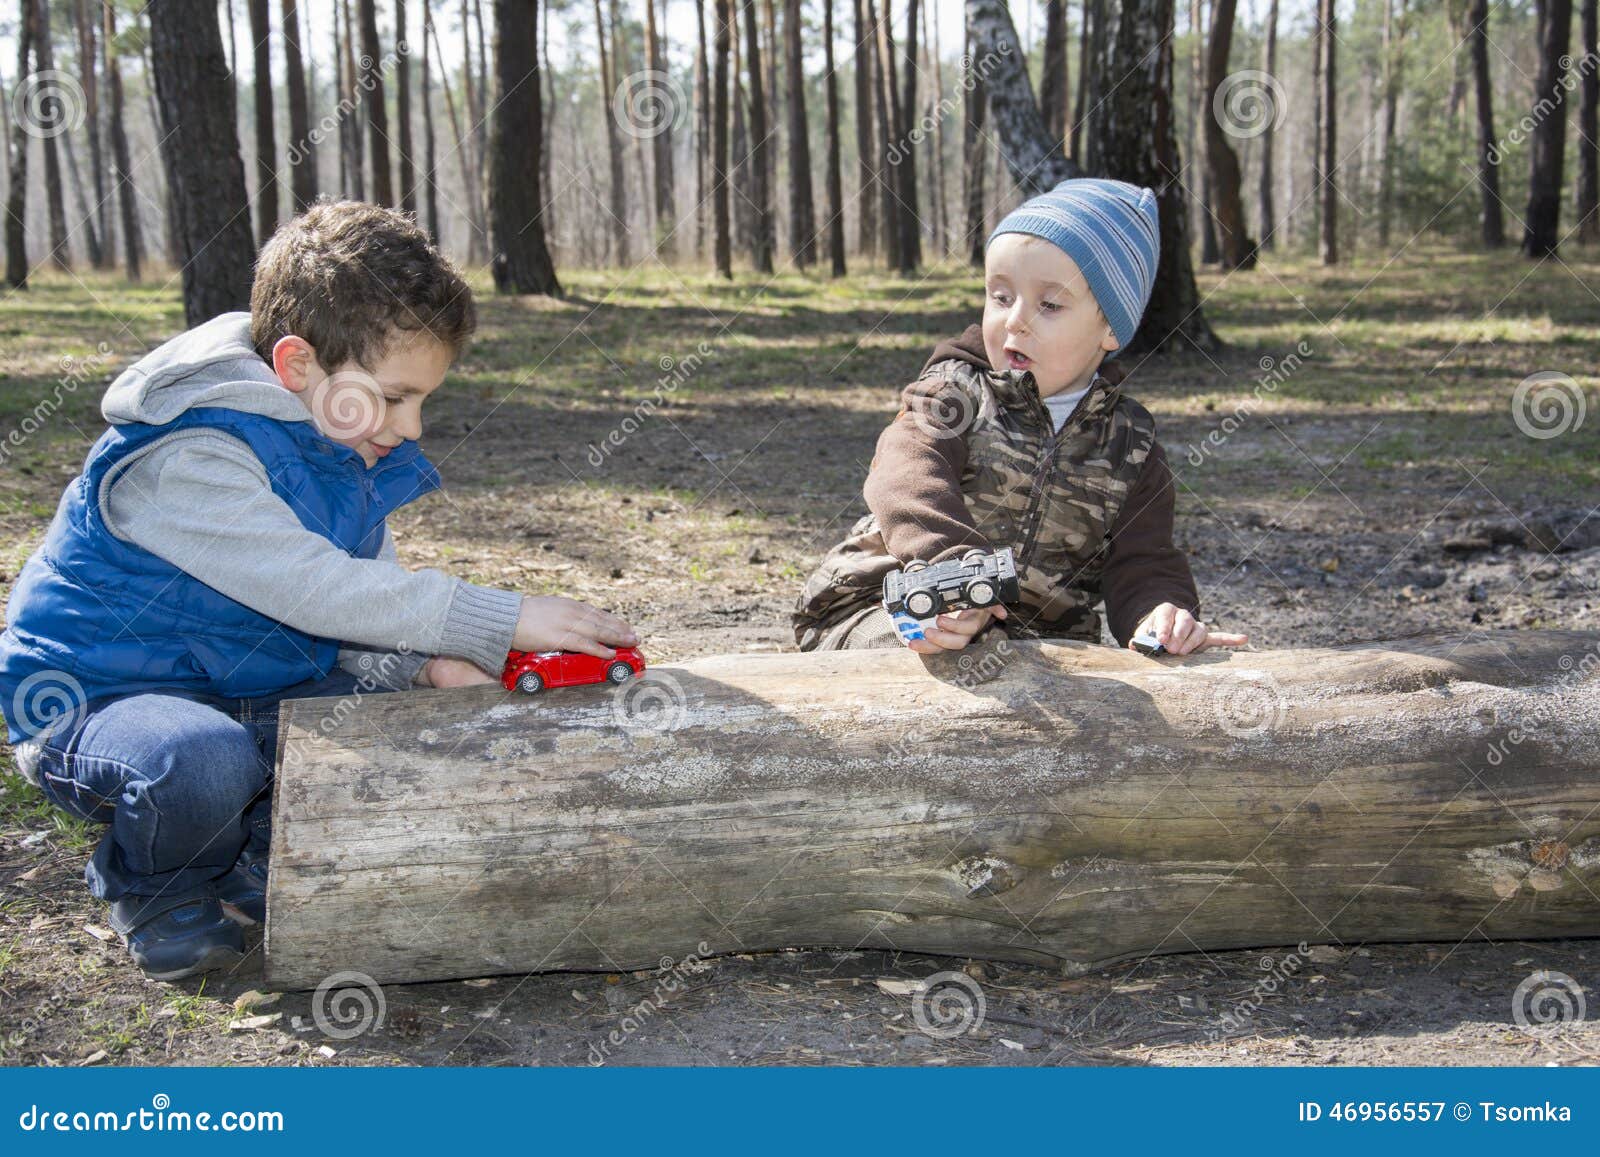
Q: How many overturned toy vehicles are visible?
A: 1